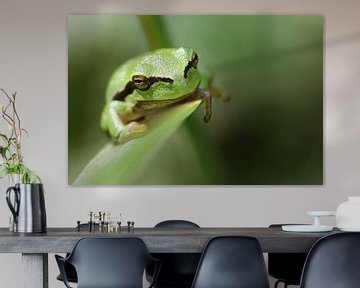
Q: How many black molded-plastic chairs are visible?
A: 6